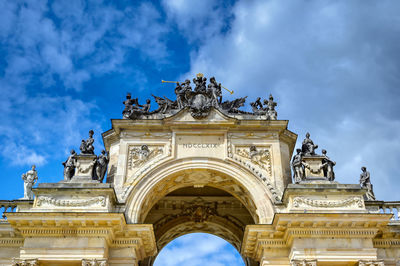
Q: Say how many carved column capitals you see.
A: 4